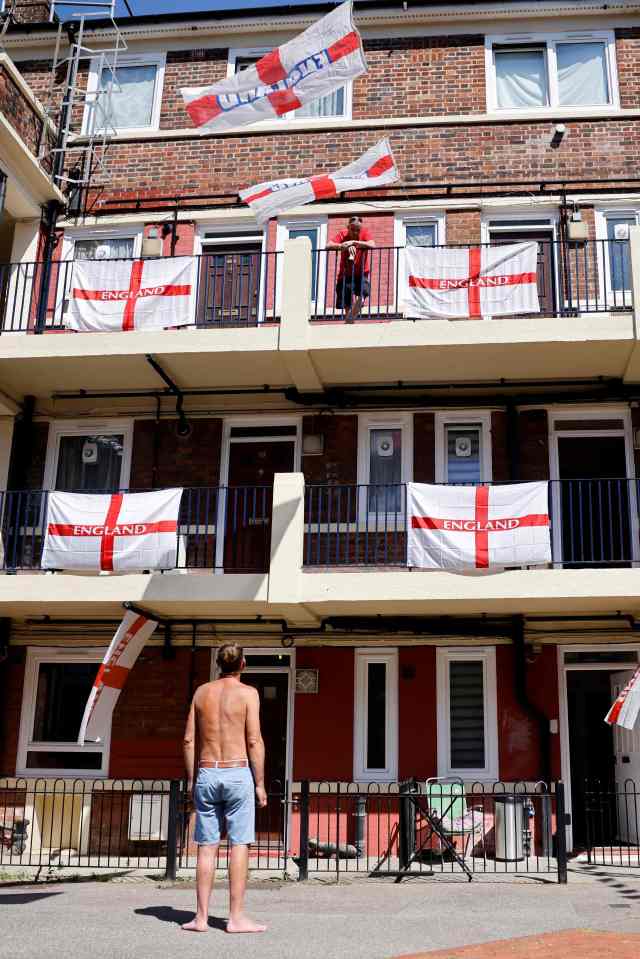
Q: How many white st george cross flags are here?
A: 8